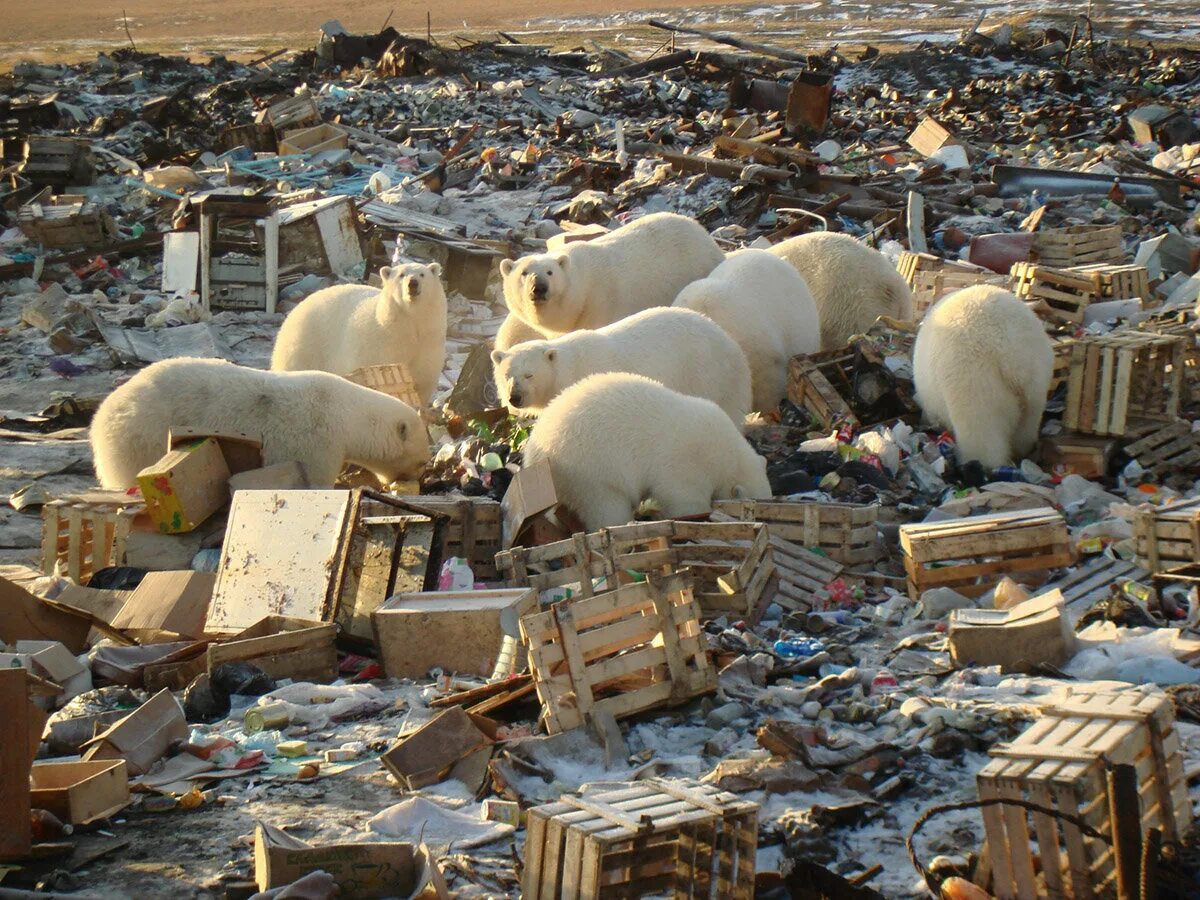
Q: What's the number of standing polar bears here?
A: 8